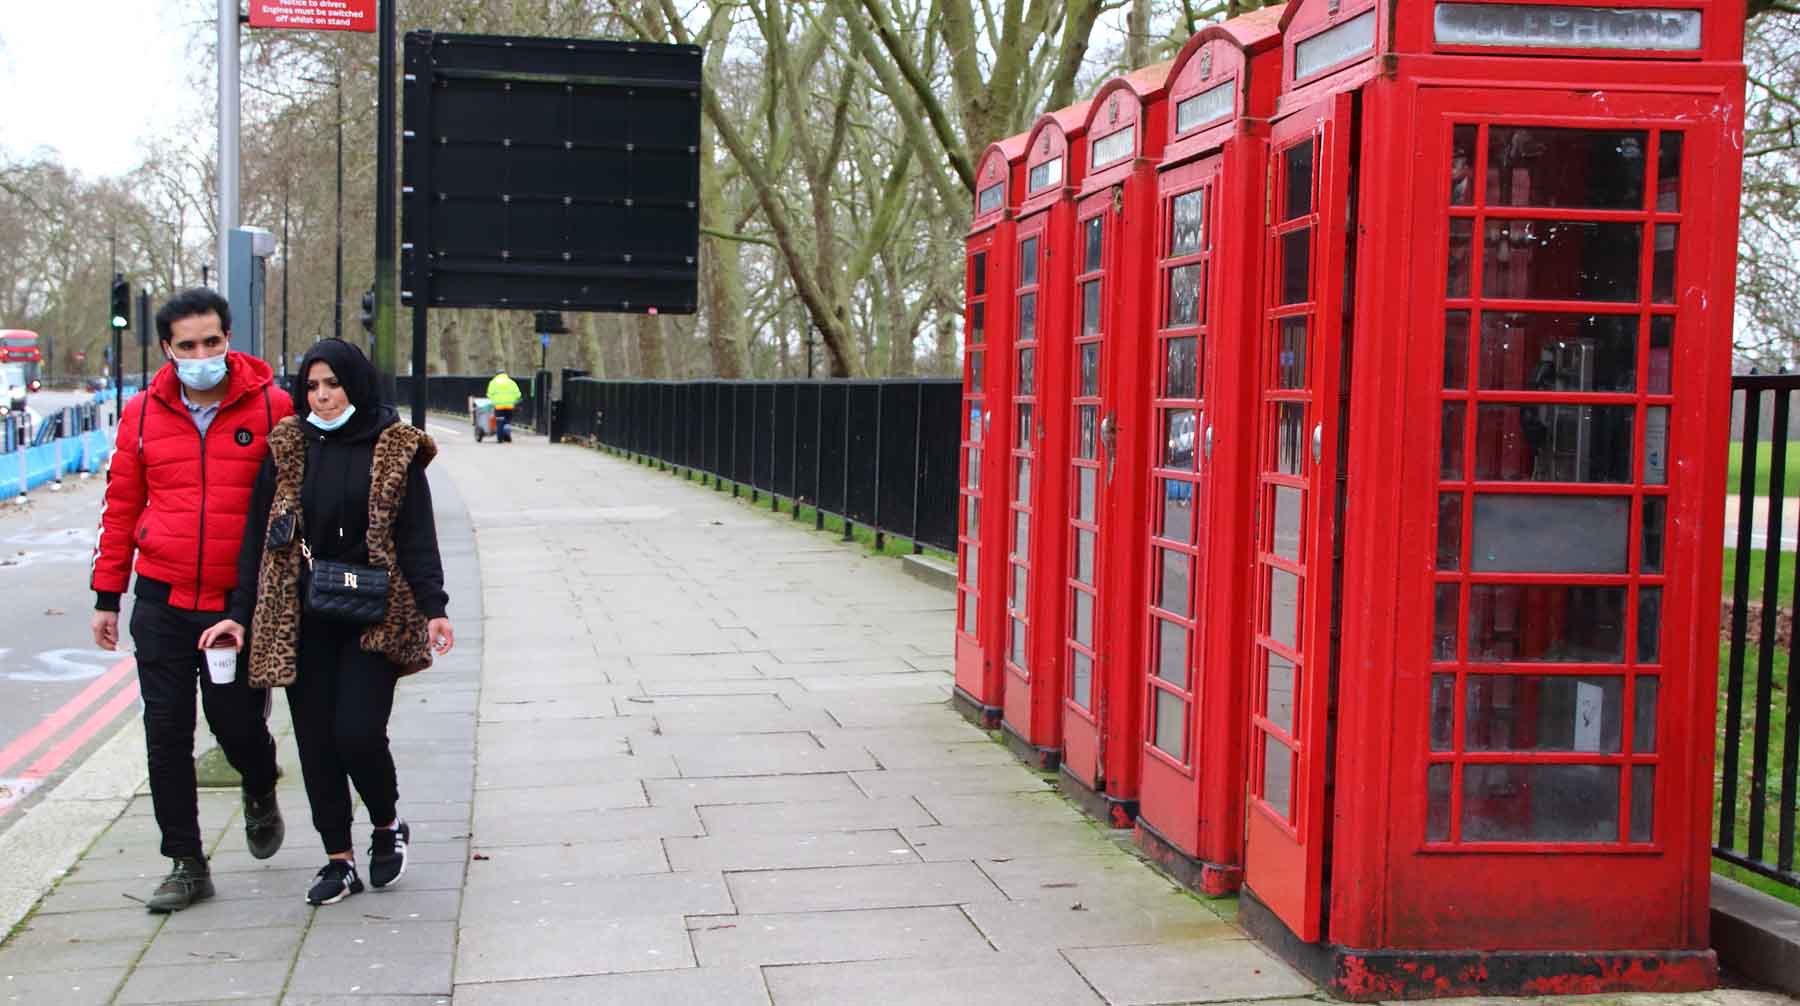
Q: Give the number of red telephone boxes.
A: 5